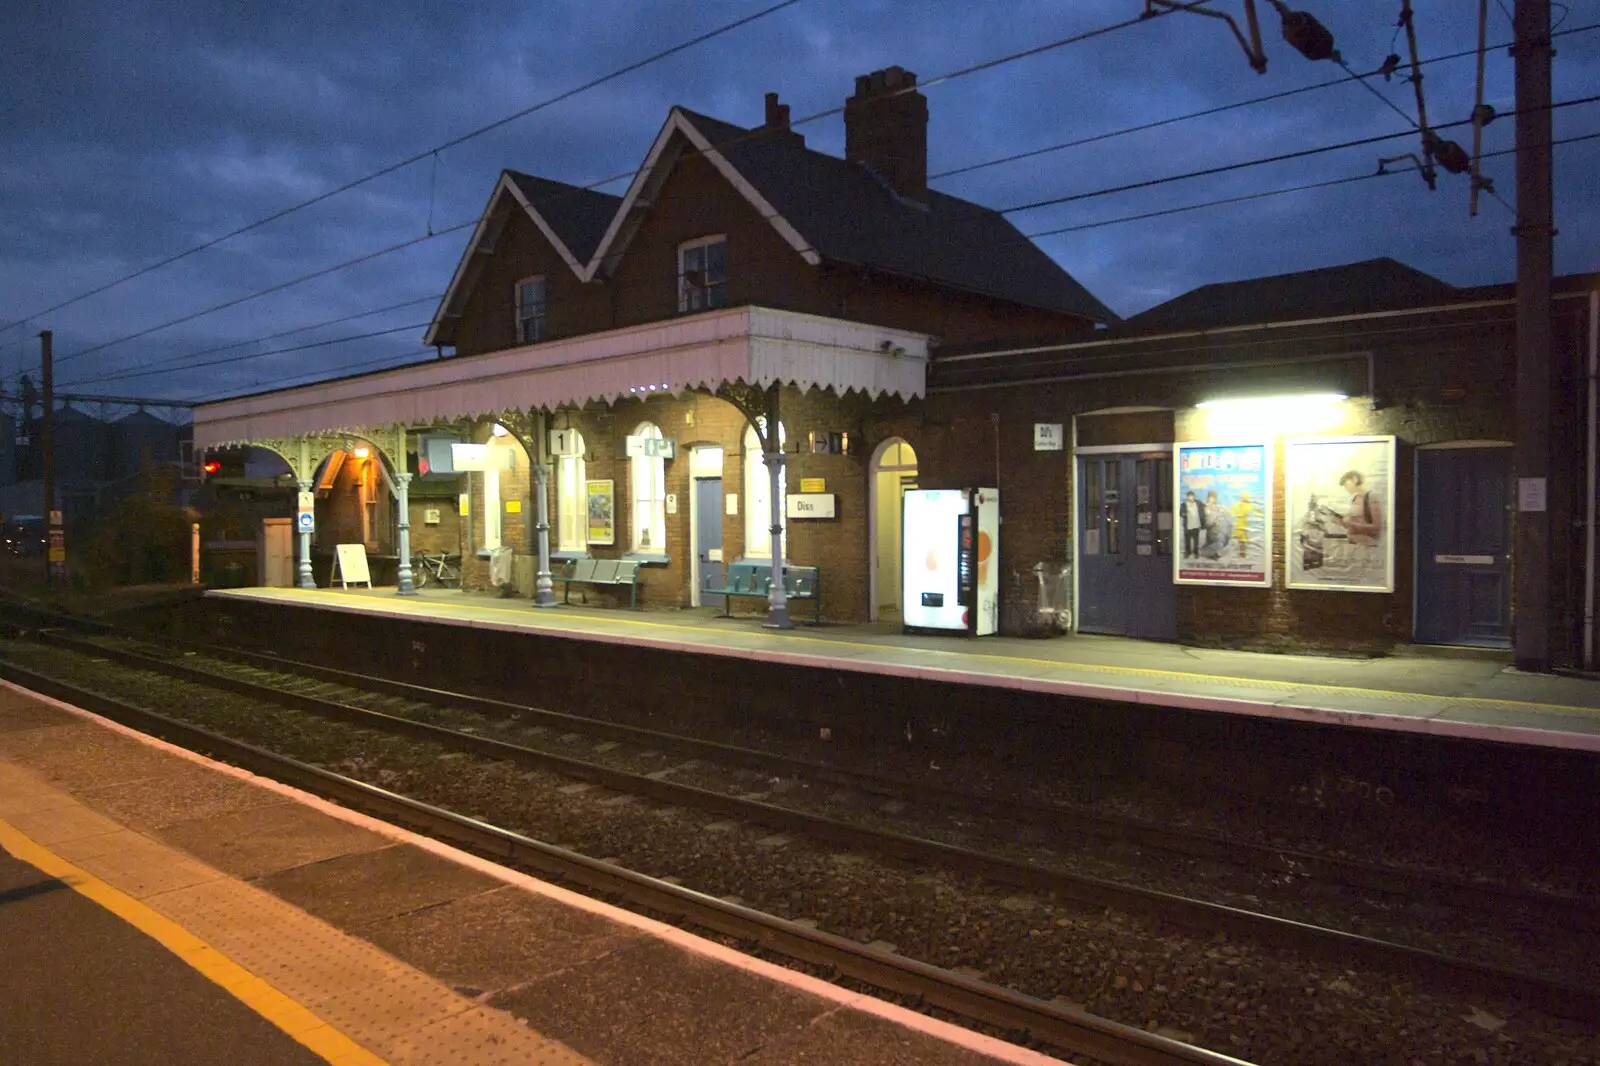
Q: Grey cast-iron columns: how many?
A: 4